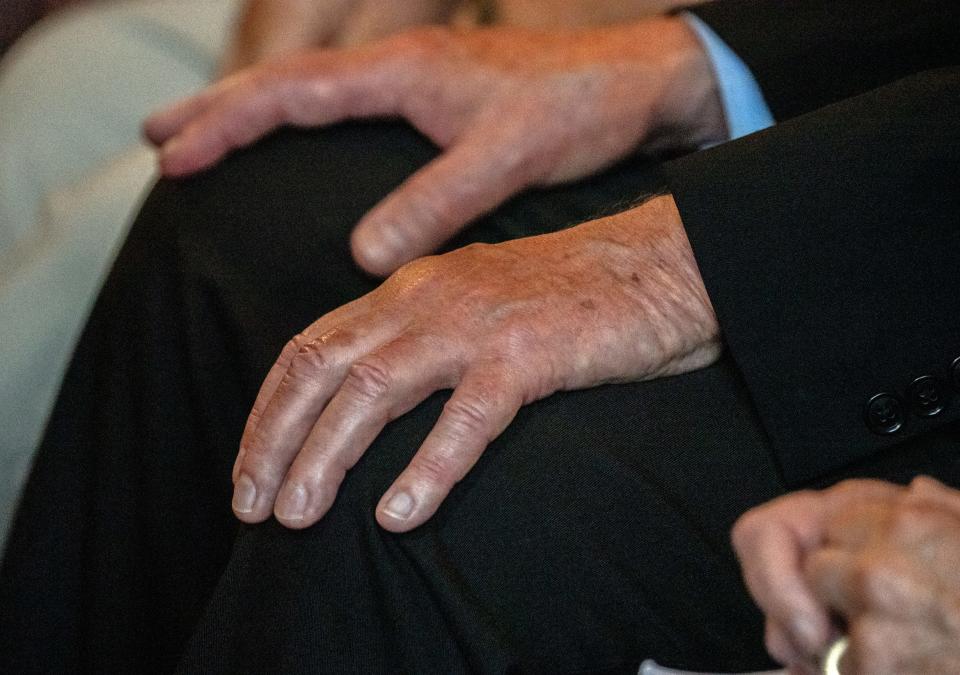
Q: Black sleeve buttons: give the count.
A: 3